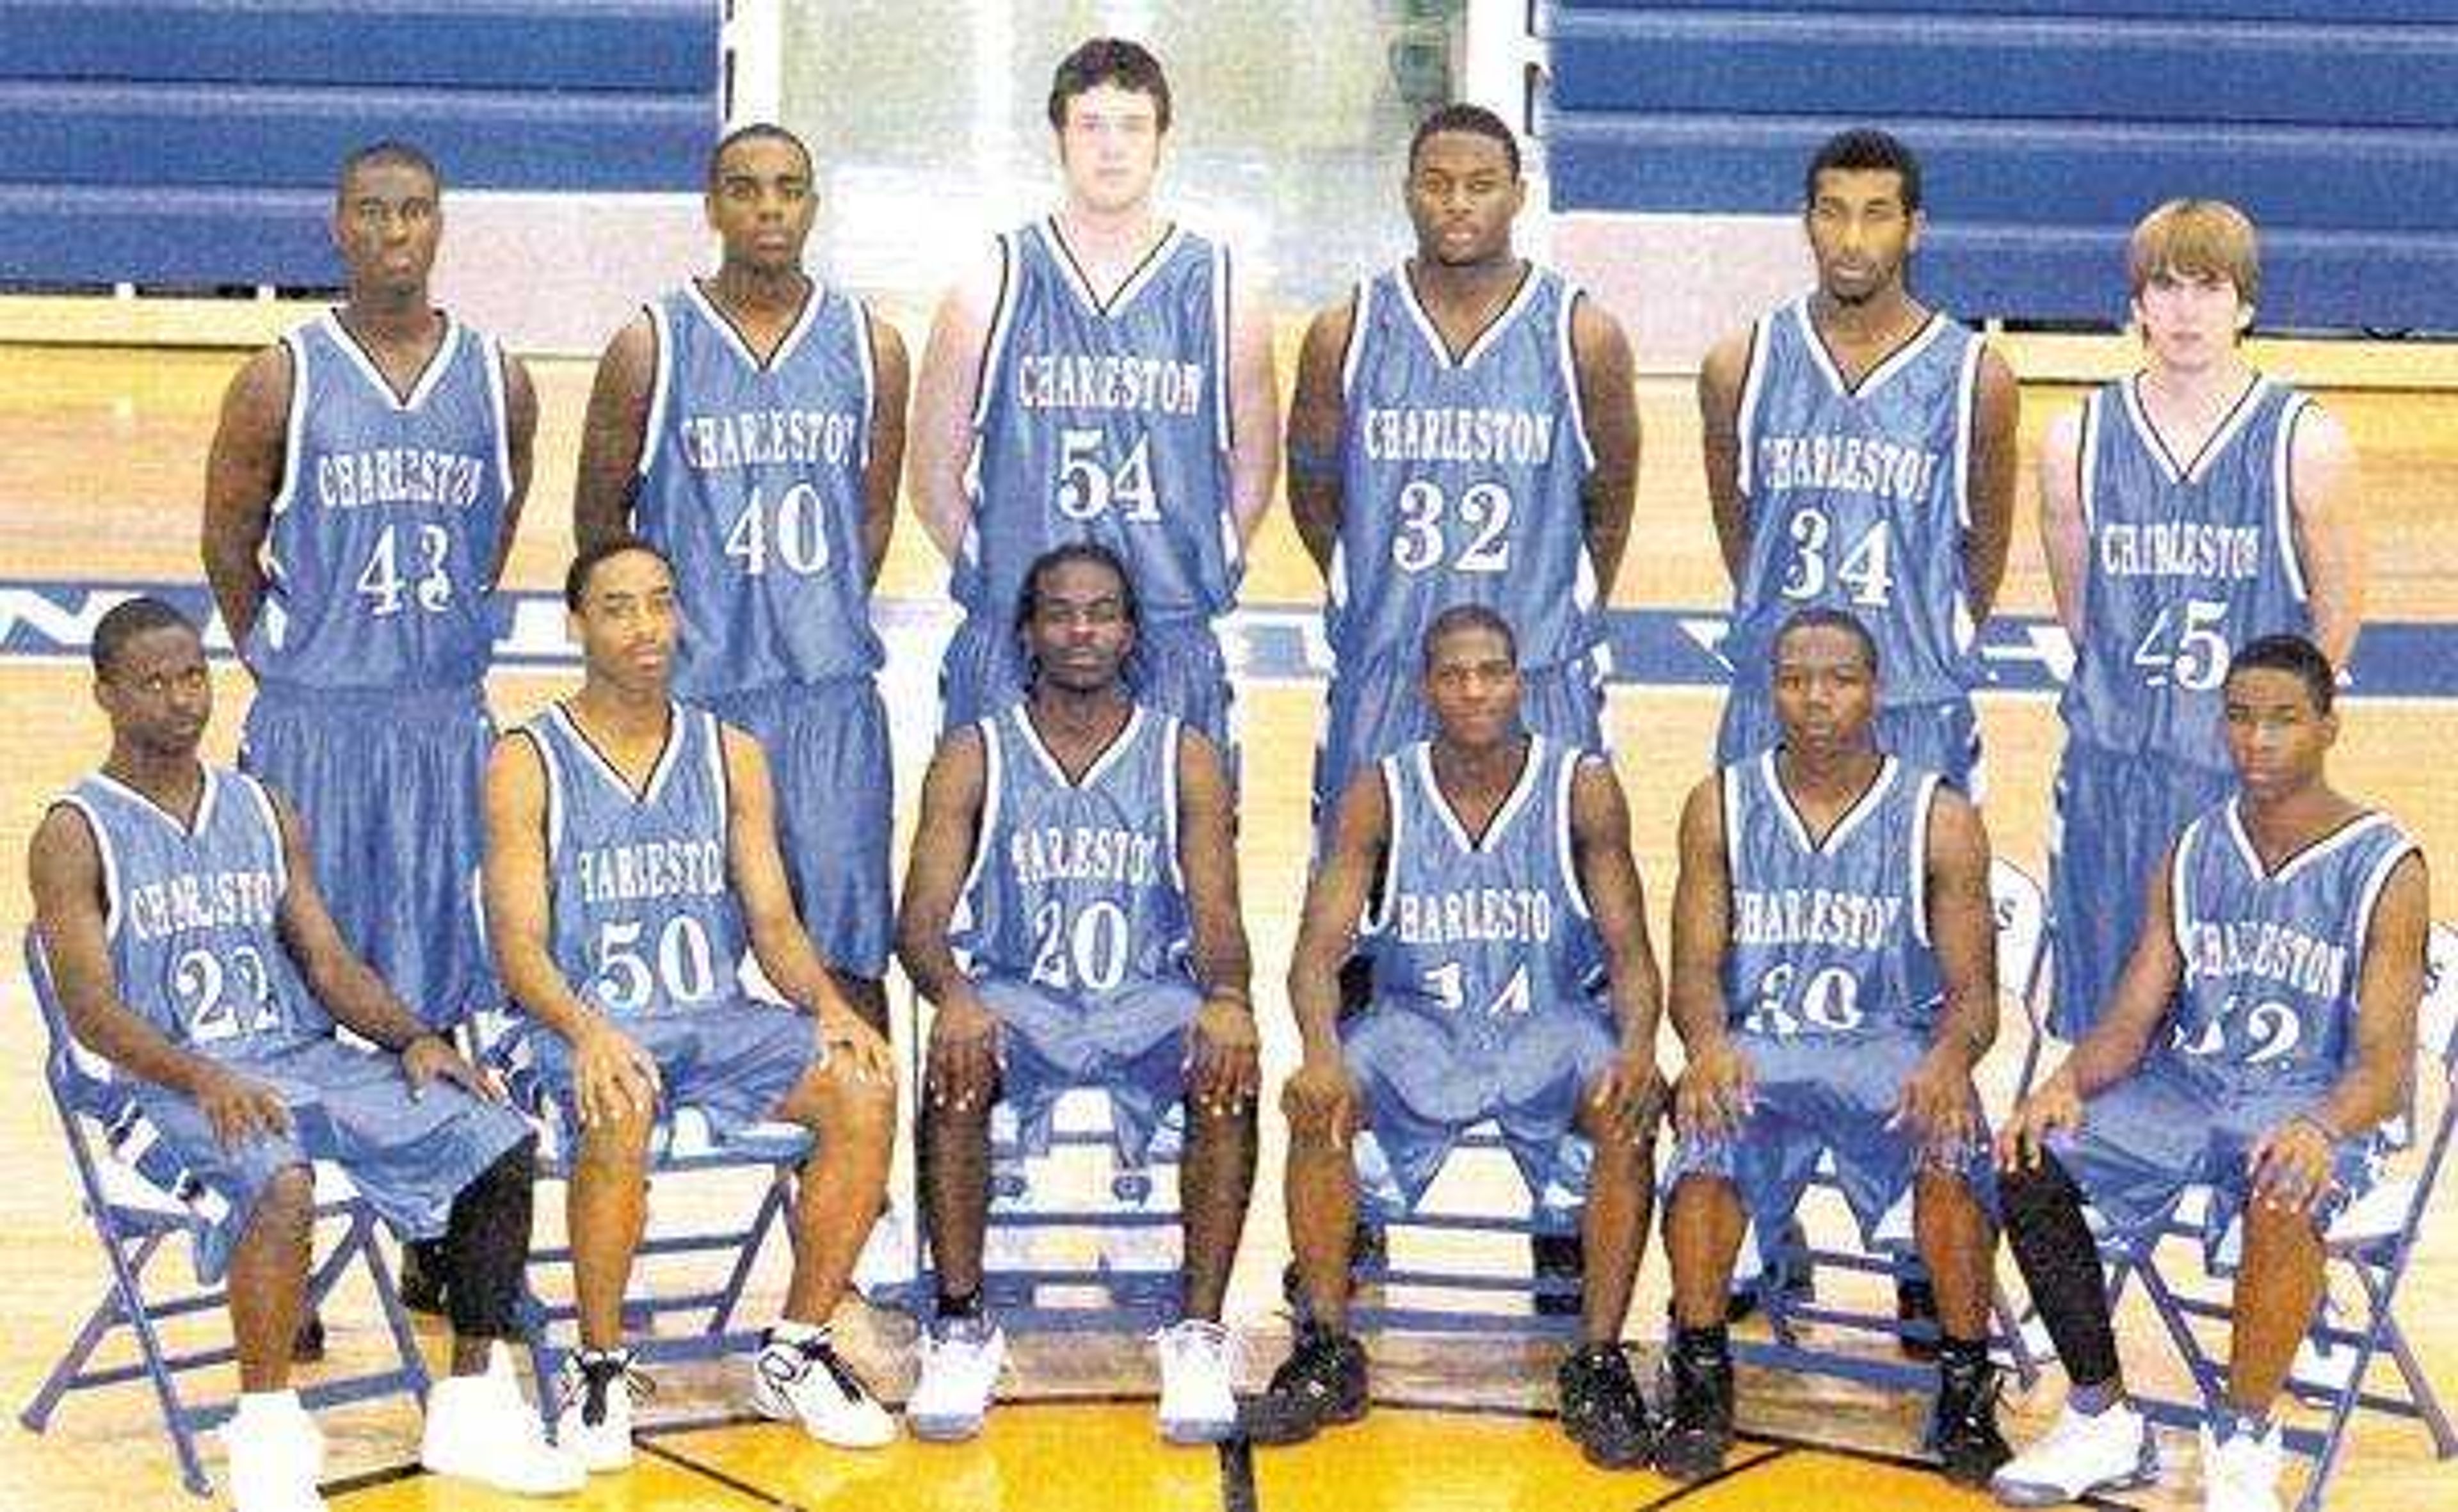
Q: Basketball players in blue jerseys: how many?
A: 12